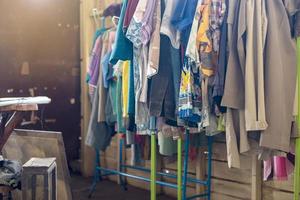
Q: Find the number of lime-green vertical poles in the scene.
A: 3